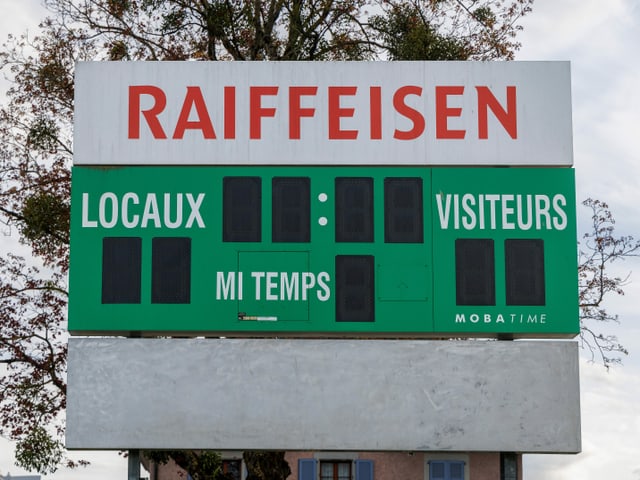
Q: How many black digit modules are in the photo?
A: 9